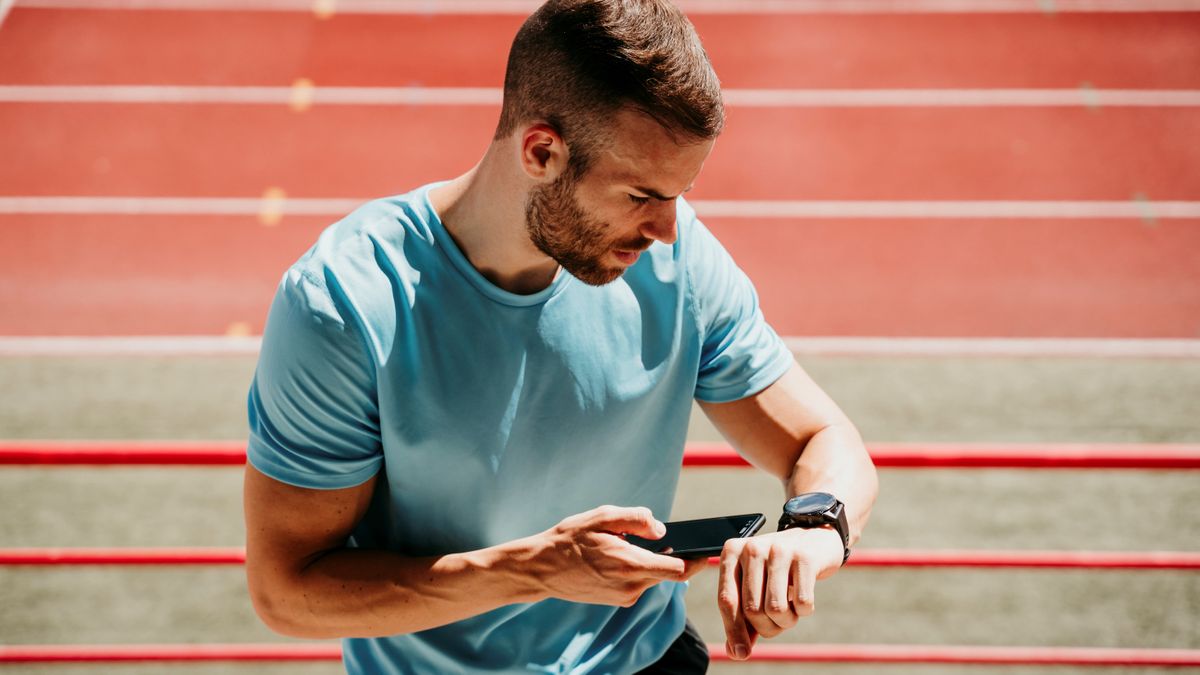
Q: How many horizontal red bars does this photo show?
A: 3